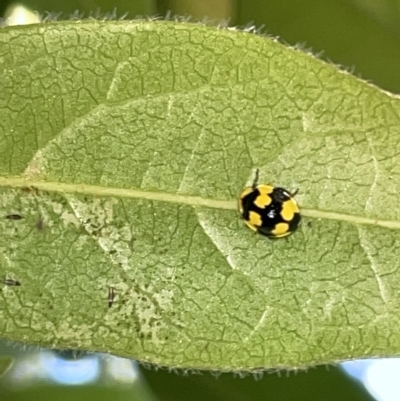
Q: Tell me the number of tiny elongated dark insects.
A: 3